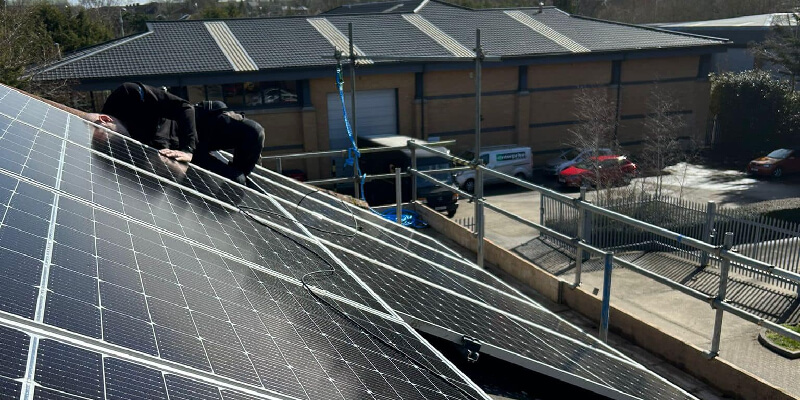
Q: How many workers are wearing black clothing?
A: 2